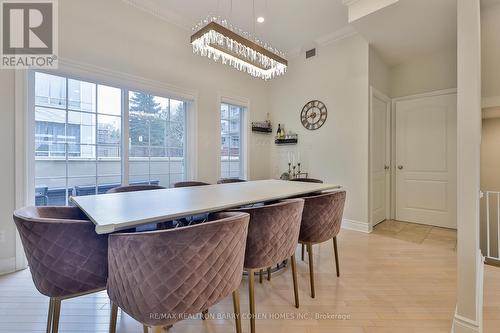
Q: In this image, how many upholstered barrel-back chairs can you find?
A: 8